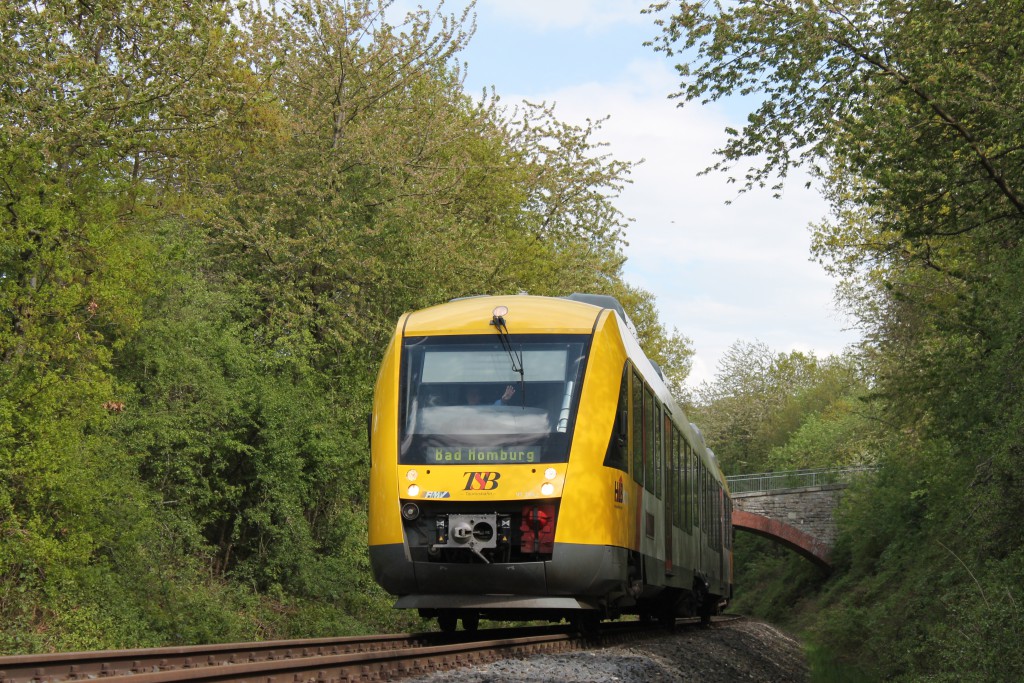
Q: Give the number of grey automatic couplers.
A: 1